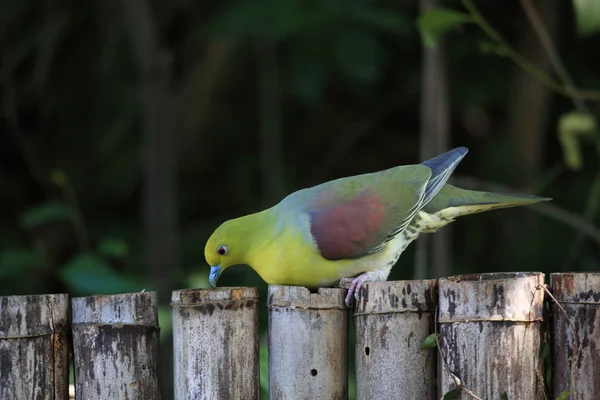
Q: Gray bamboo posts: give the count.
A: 7